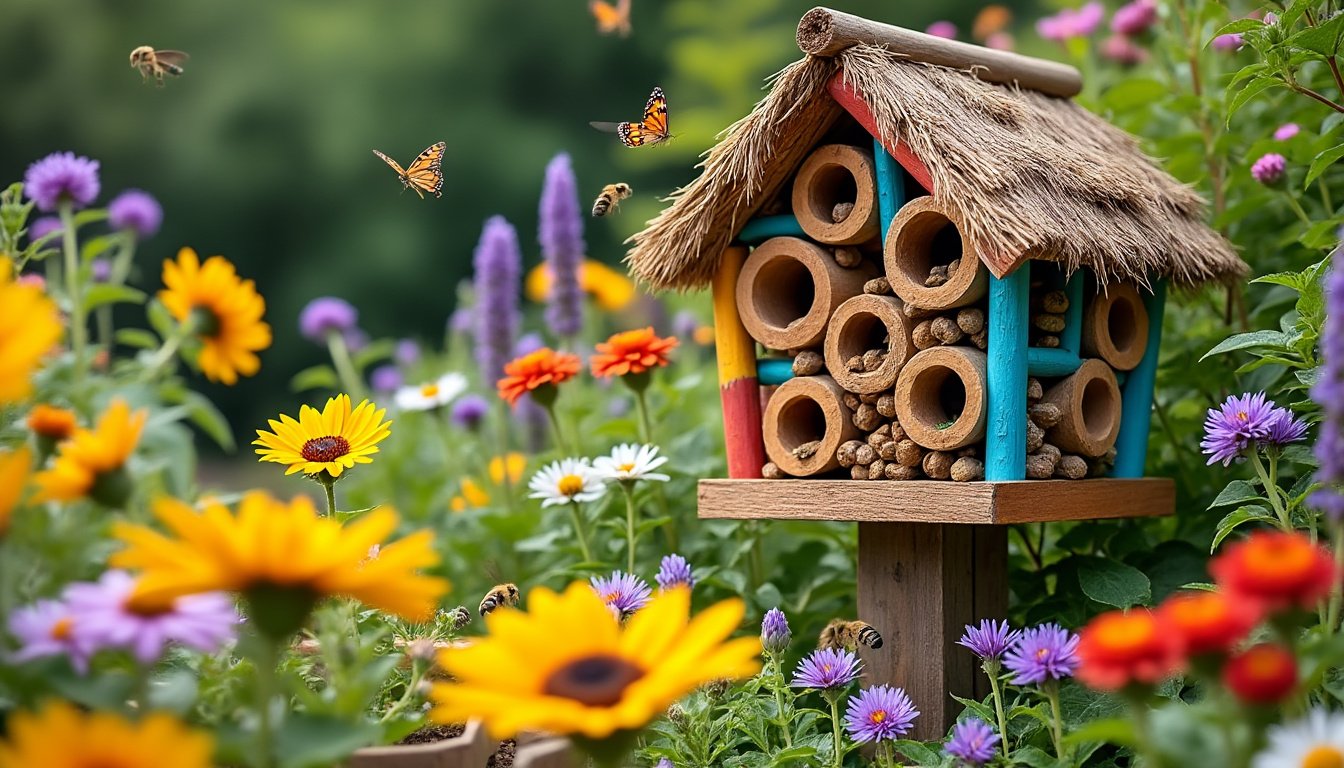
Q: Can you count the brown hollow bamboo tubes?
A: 8